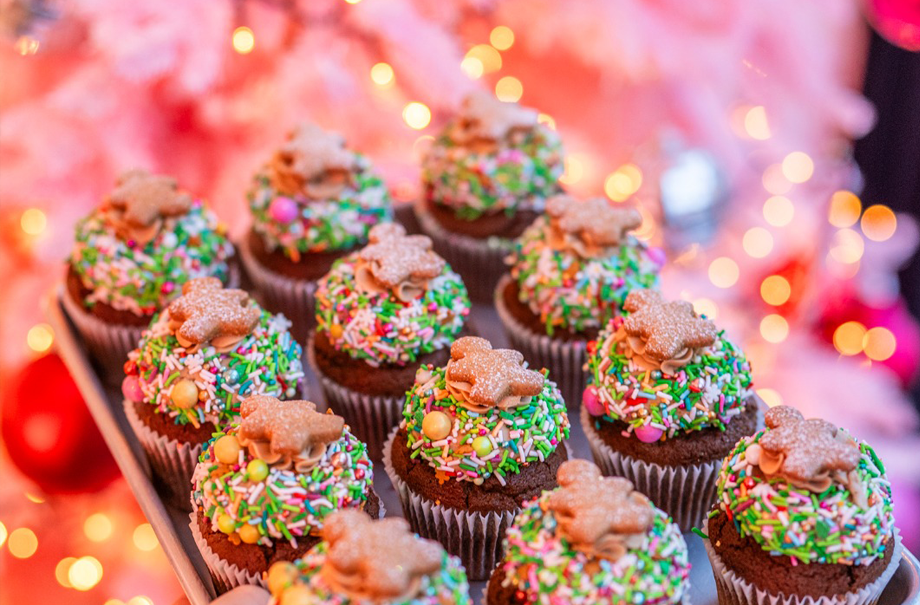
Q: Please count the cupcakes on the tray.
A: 12